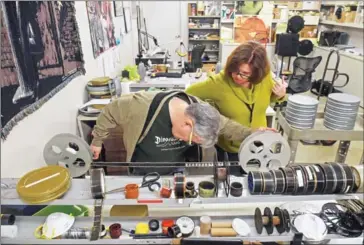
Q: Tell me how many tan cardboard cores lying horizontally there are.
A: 2